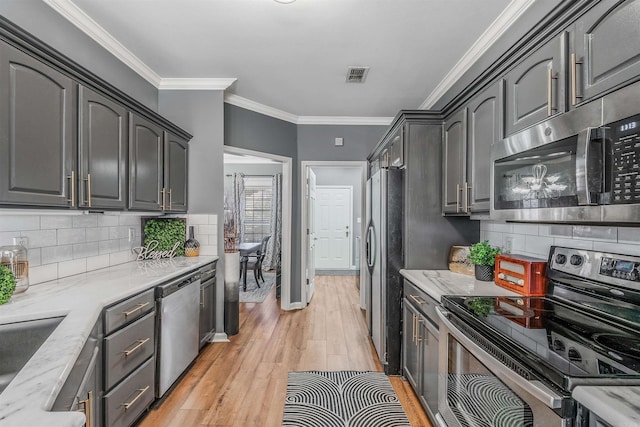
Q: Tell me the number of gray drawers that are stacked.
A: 3